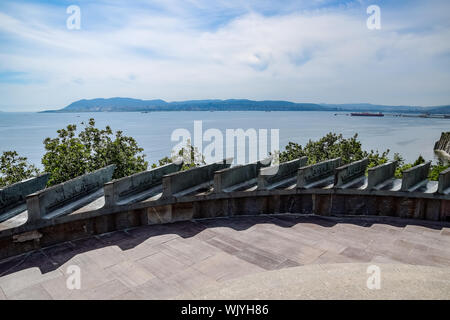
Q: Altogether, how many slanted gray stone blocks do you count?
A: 11